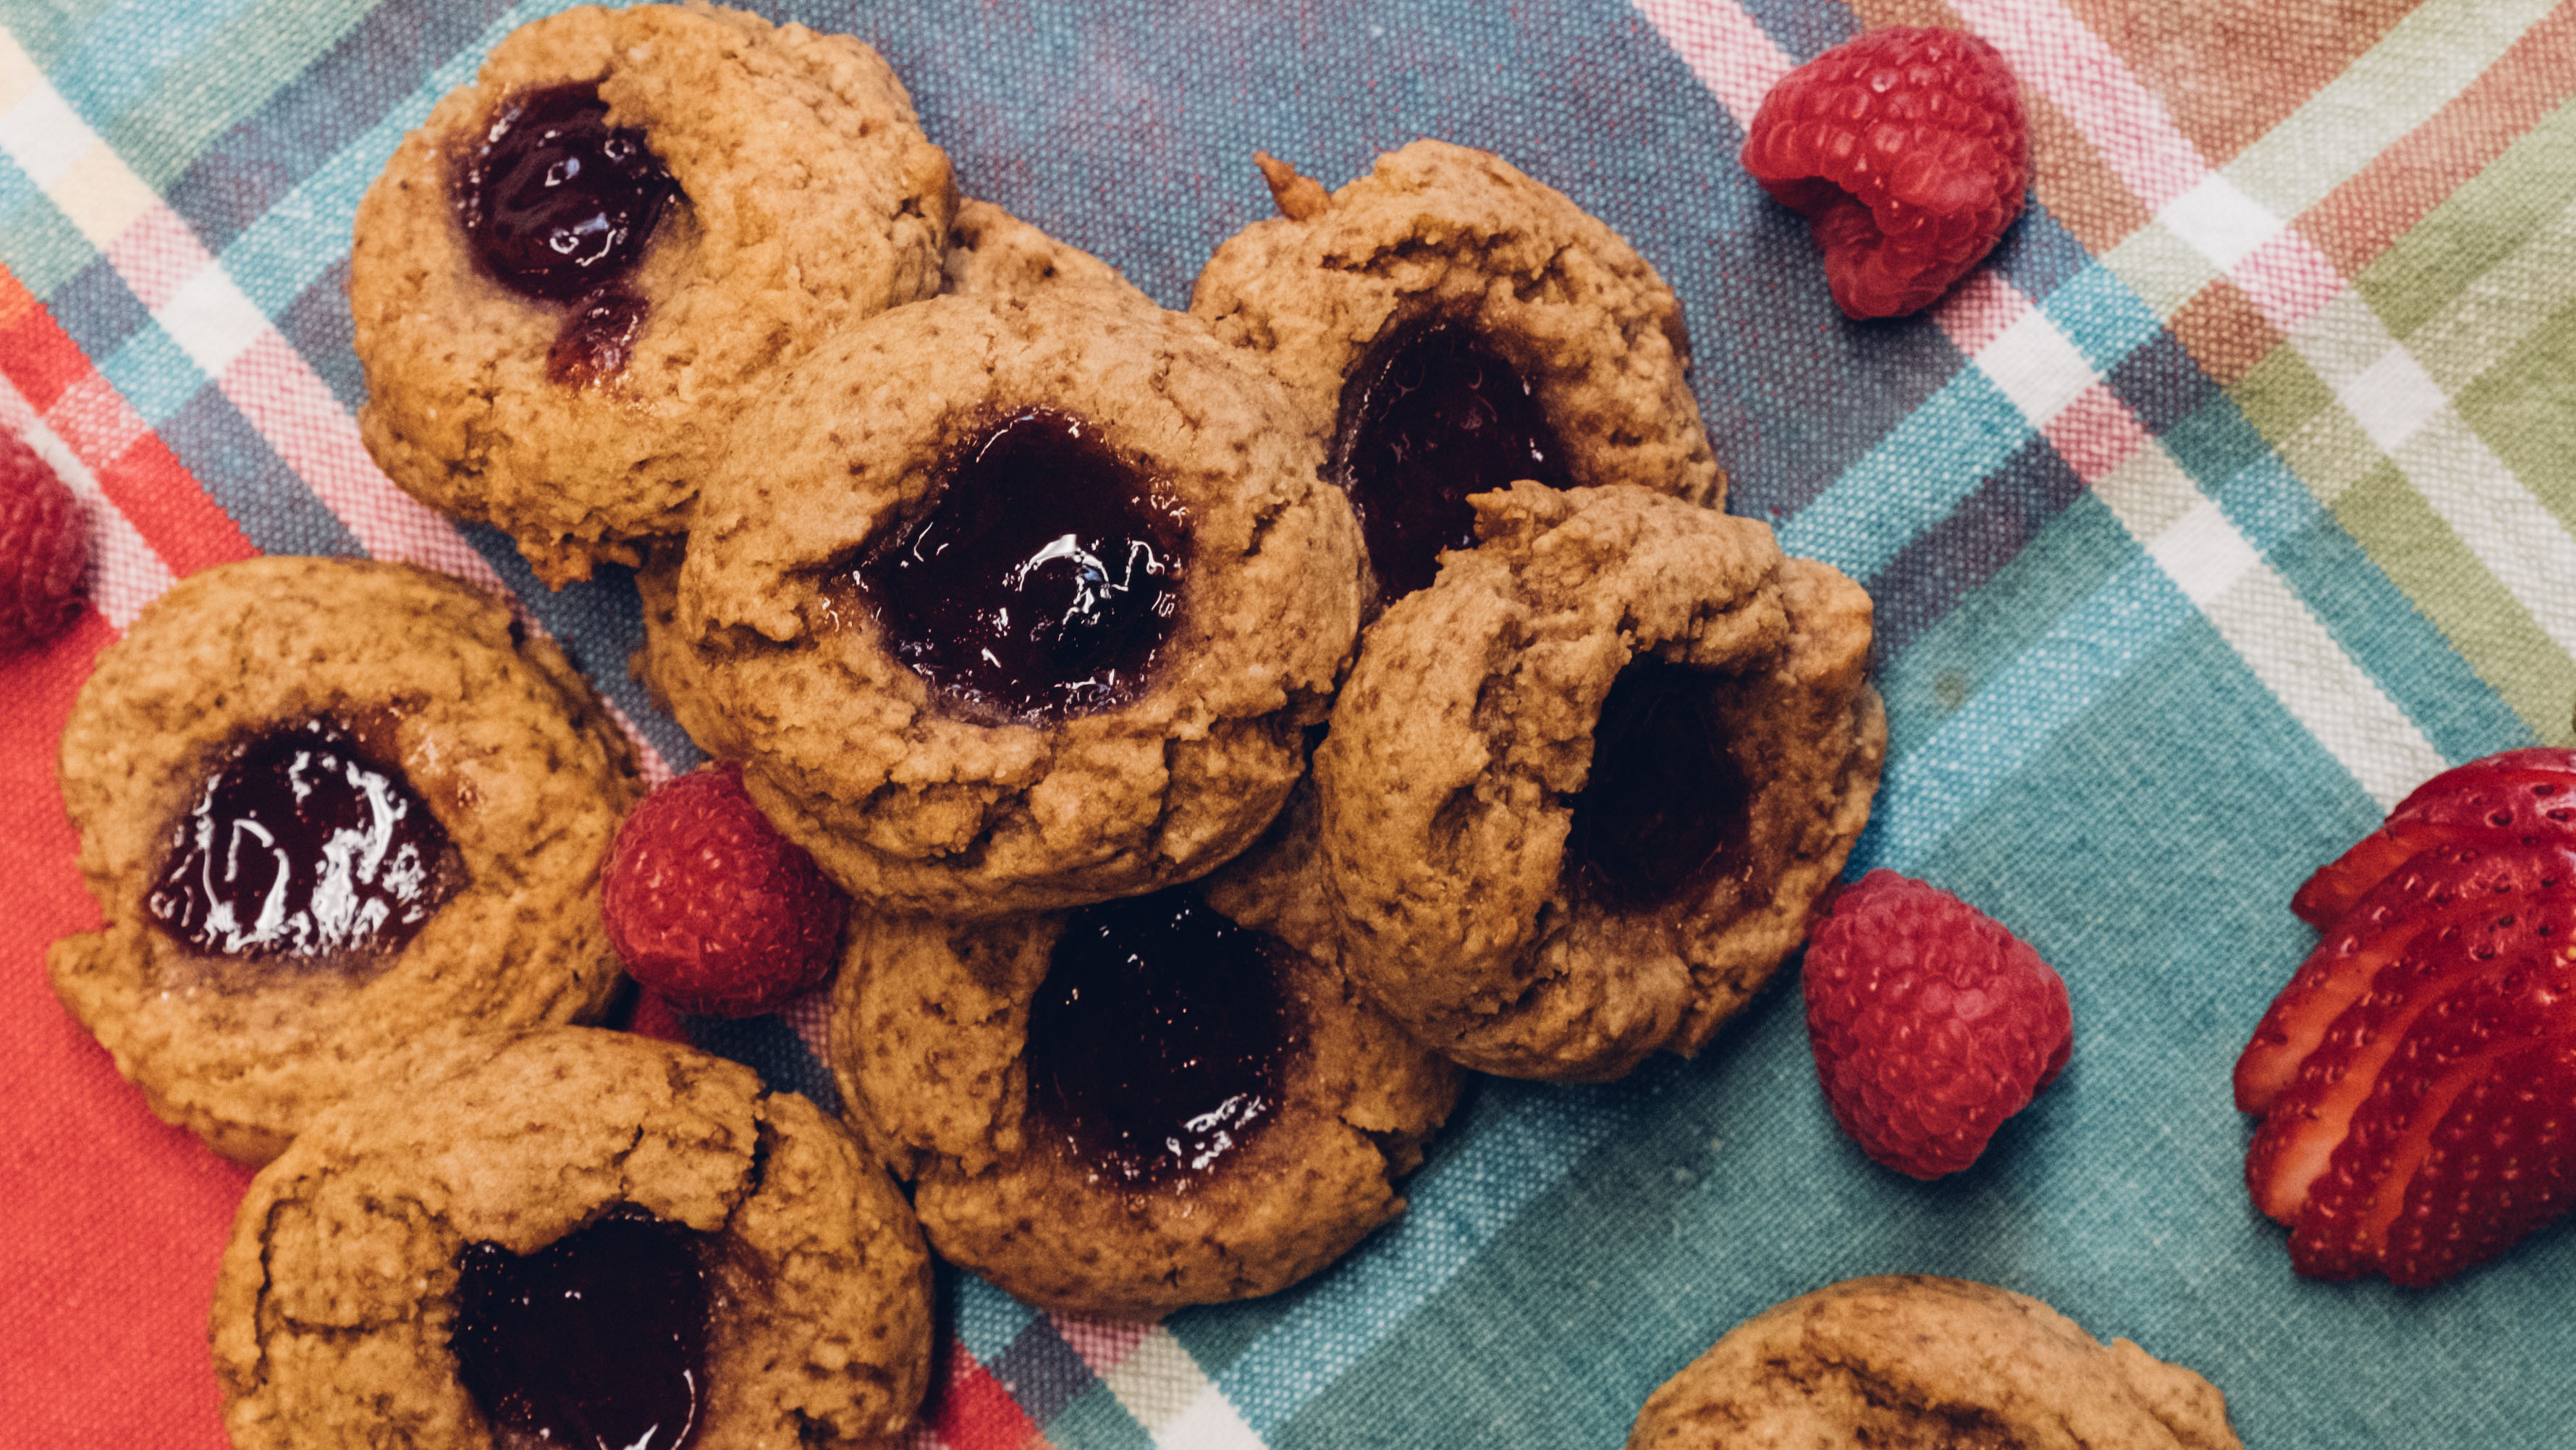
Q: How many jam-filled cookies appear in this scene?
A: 7